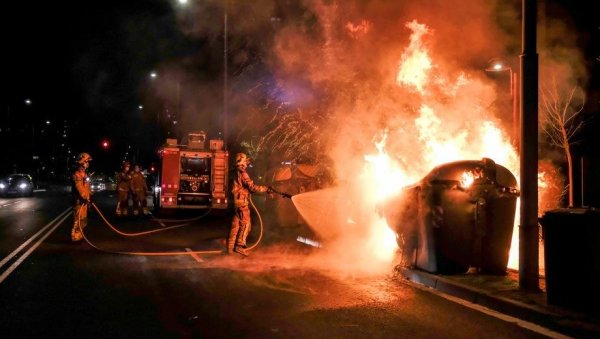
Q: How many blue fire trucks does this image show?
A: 0